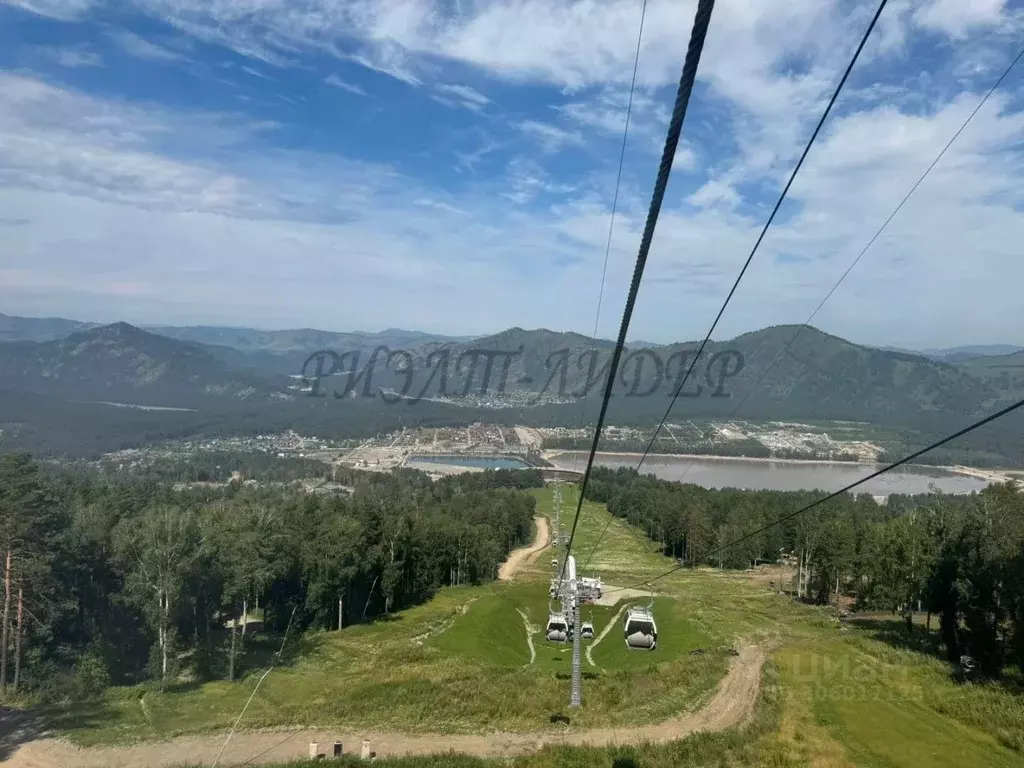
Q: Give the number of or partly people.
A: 0